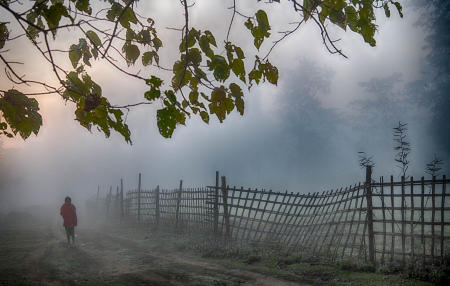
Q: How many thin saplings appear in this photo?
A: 3